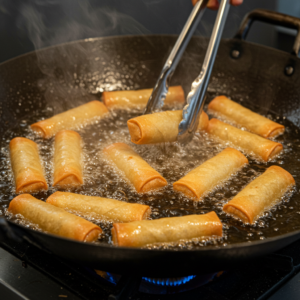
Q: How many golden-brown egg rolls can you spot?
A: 13